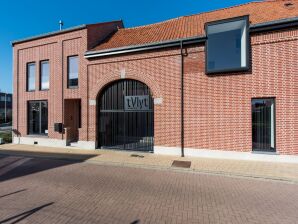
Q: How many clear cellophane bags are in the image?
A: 0